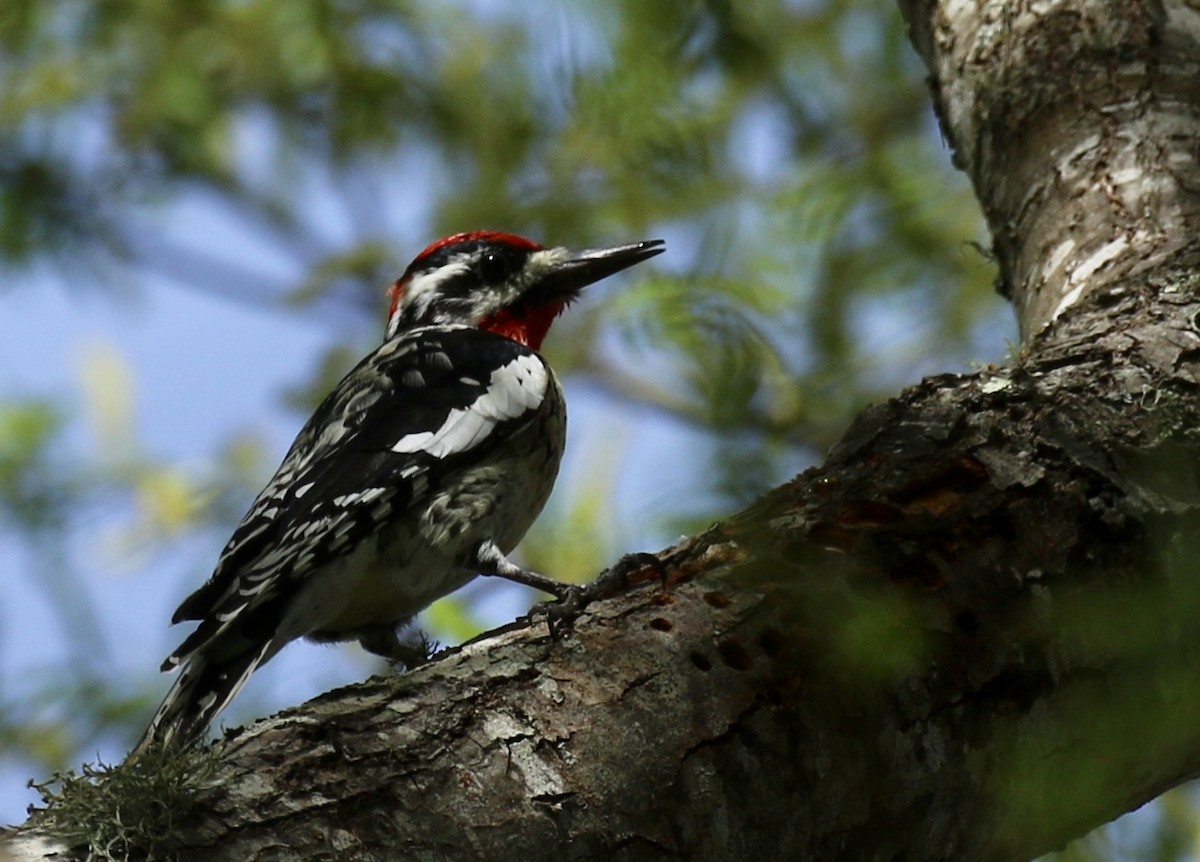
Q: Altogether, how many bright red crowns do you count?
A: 1